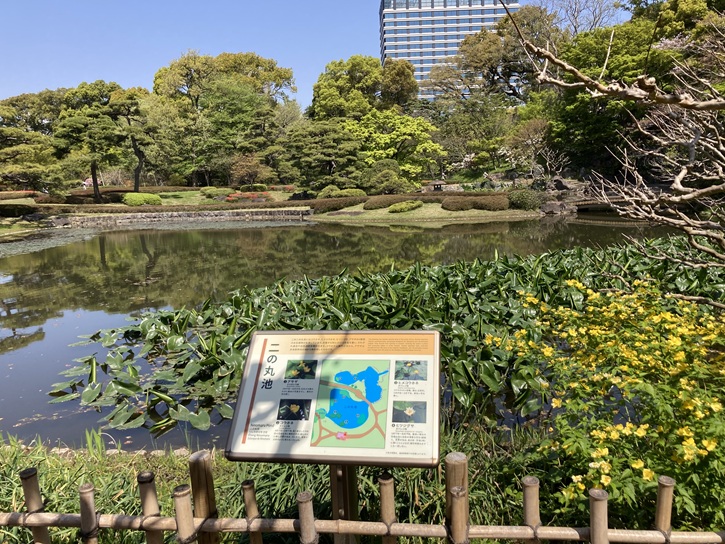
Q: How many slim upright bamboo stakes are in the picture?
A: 11